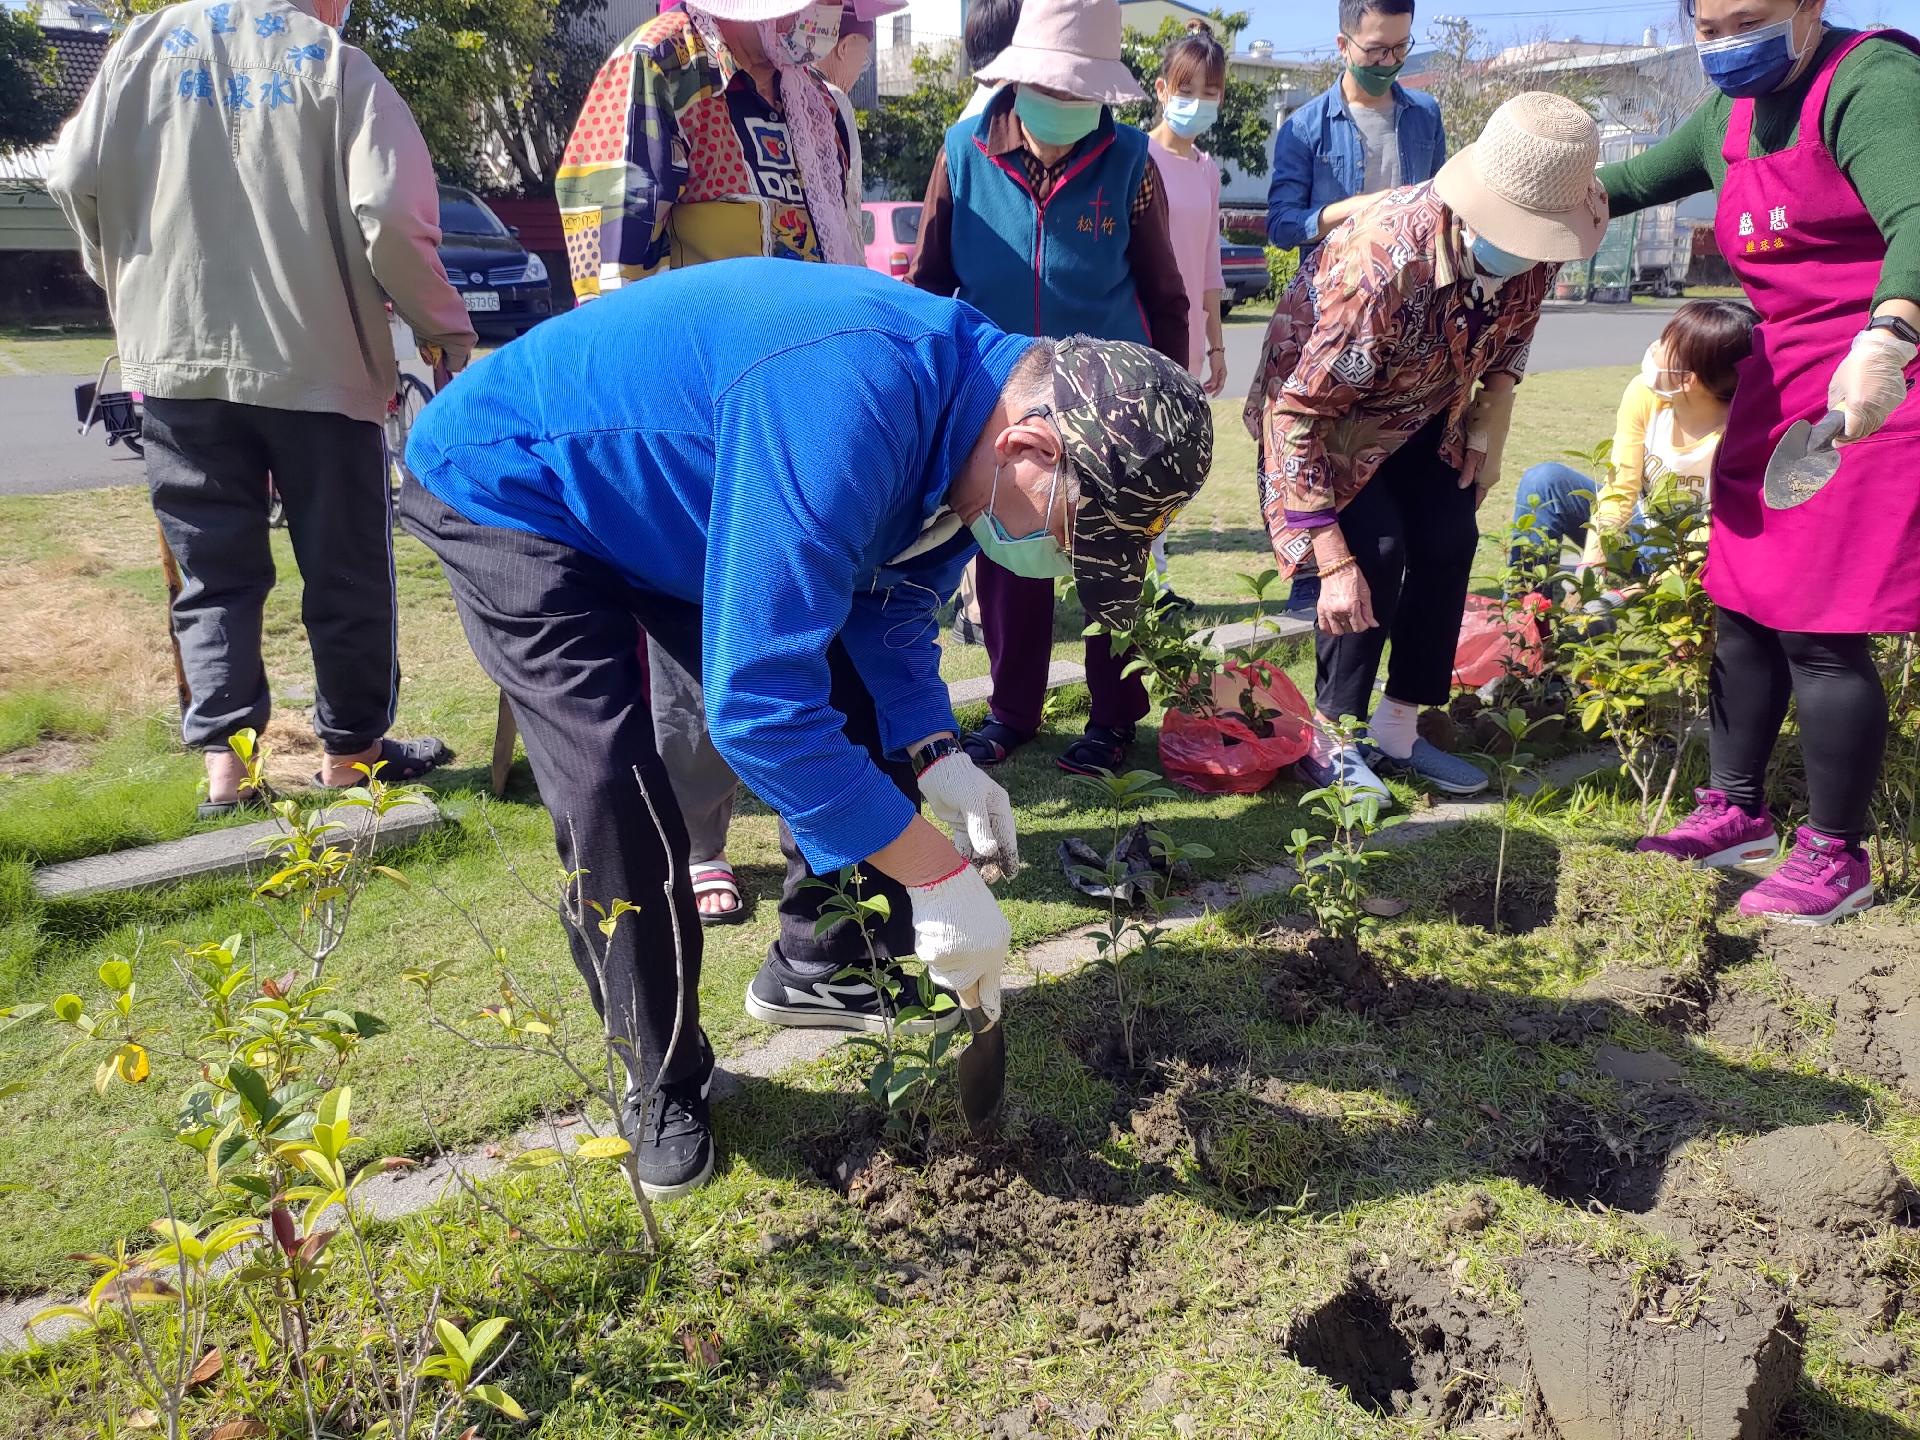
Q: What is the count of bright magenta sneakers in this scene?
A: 2